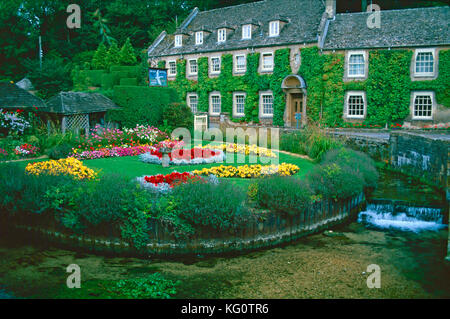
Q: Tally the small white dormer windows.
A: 5